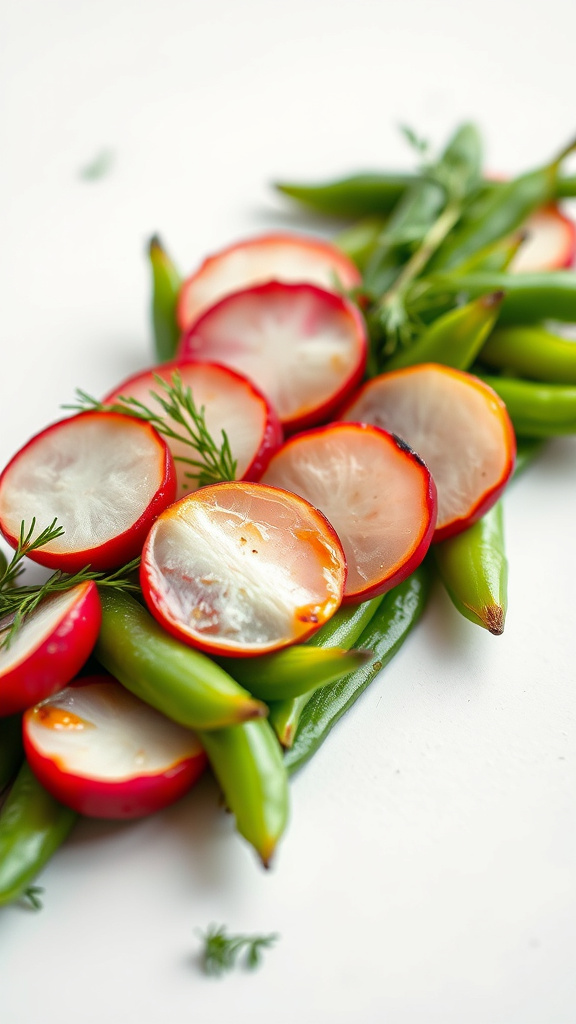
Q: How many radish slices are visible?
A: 10